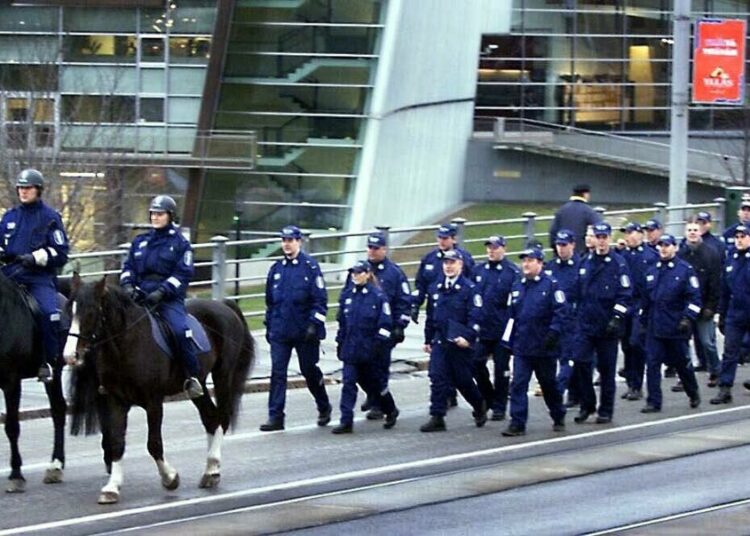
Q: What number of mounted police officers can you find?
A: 2